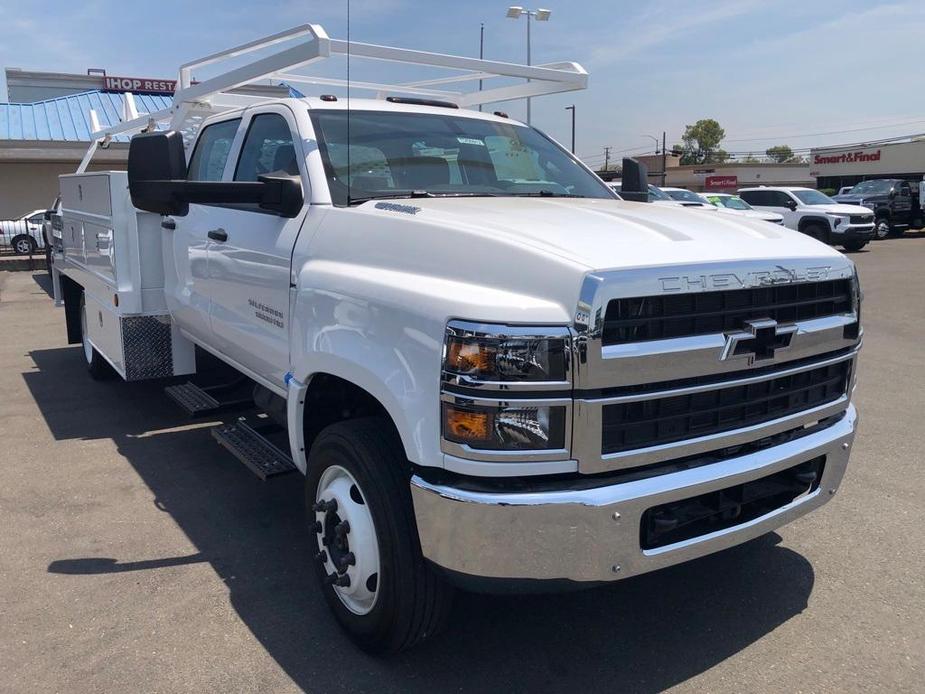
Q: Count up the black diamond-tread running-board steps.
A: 2